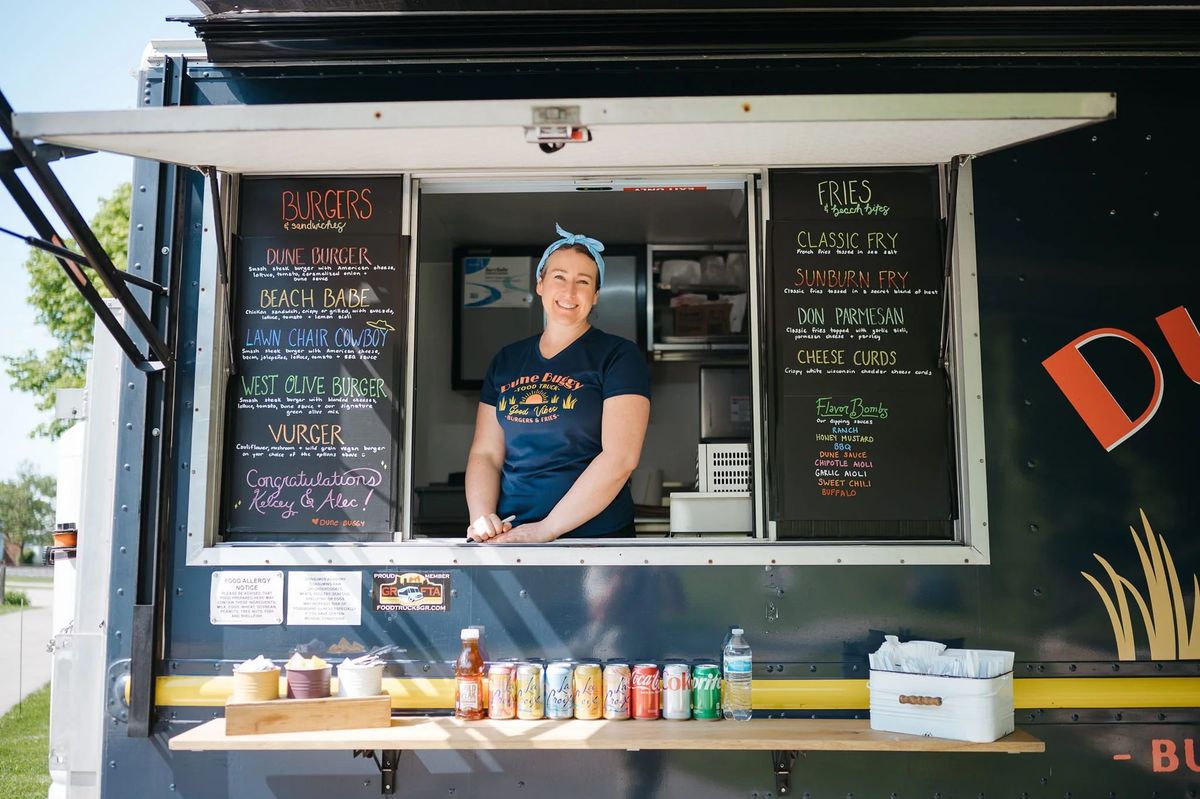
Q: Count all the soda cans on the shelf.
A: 8